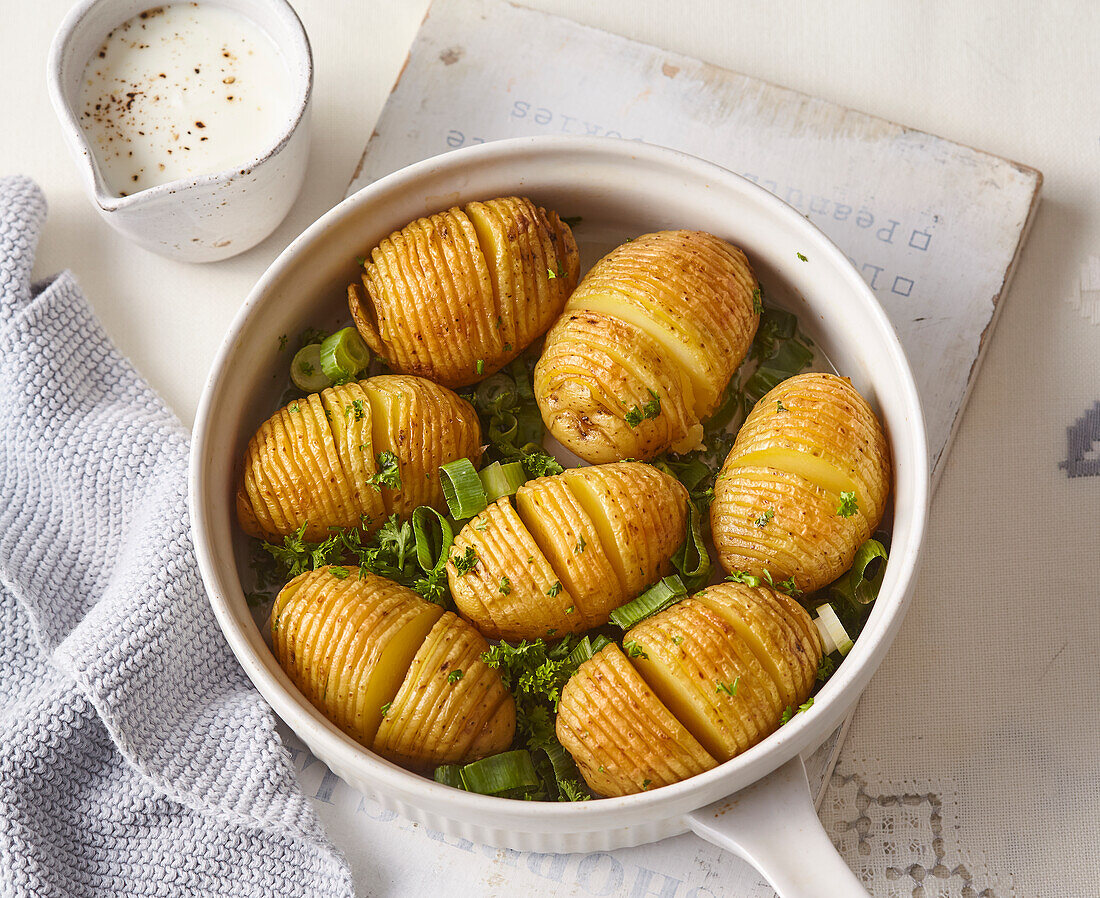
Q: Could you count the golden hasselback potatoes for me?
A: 7